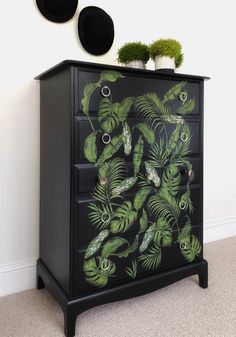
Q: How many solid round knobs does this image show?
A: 3